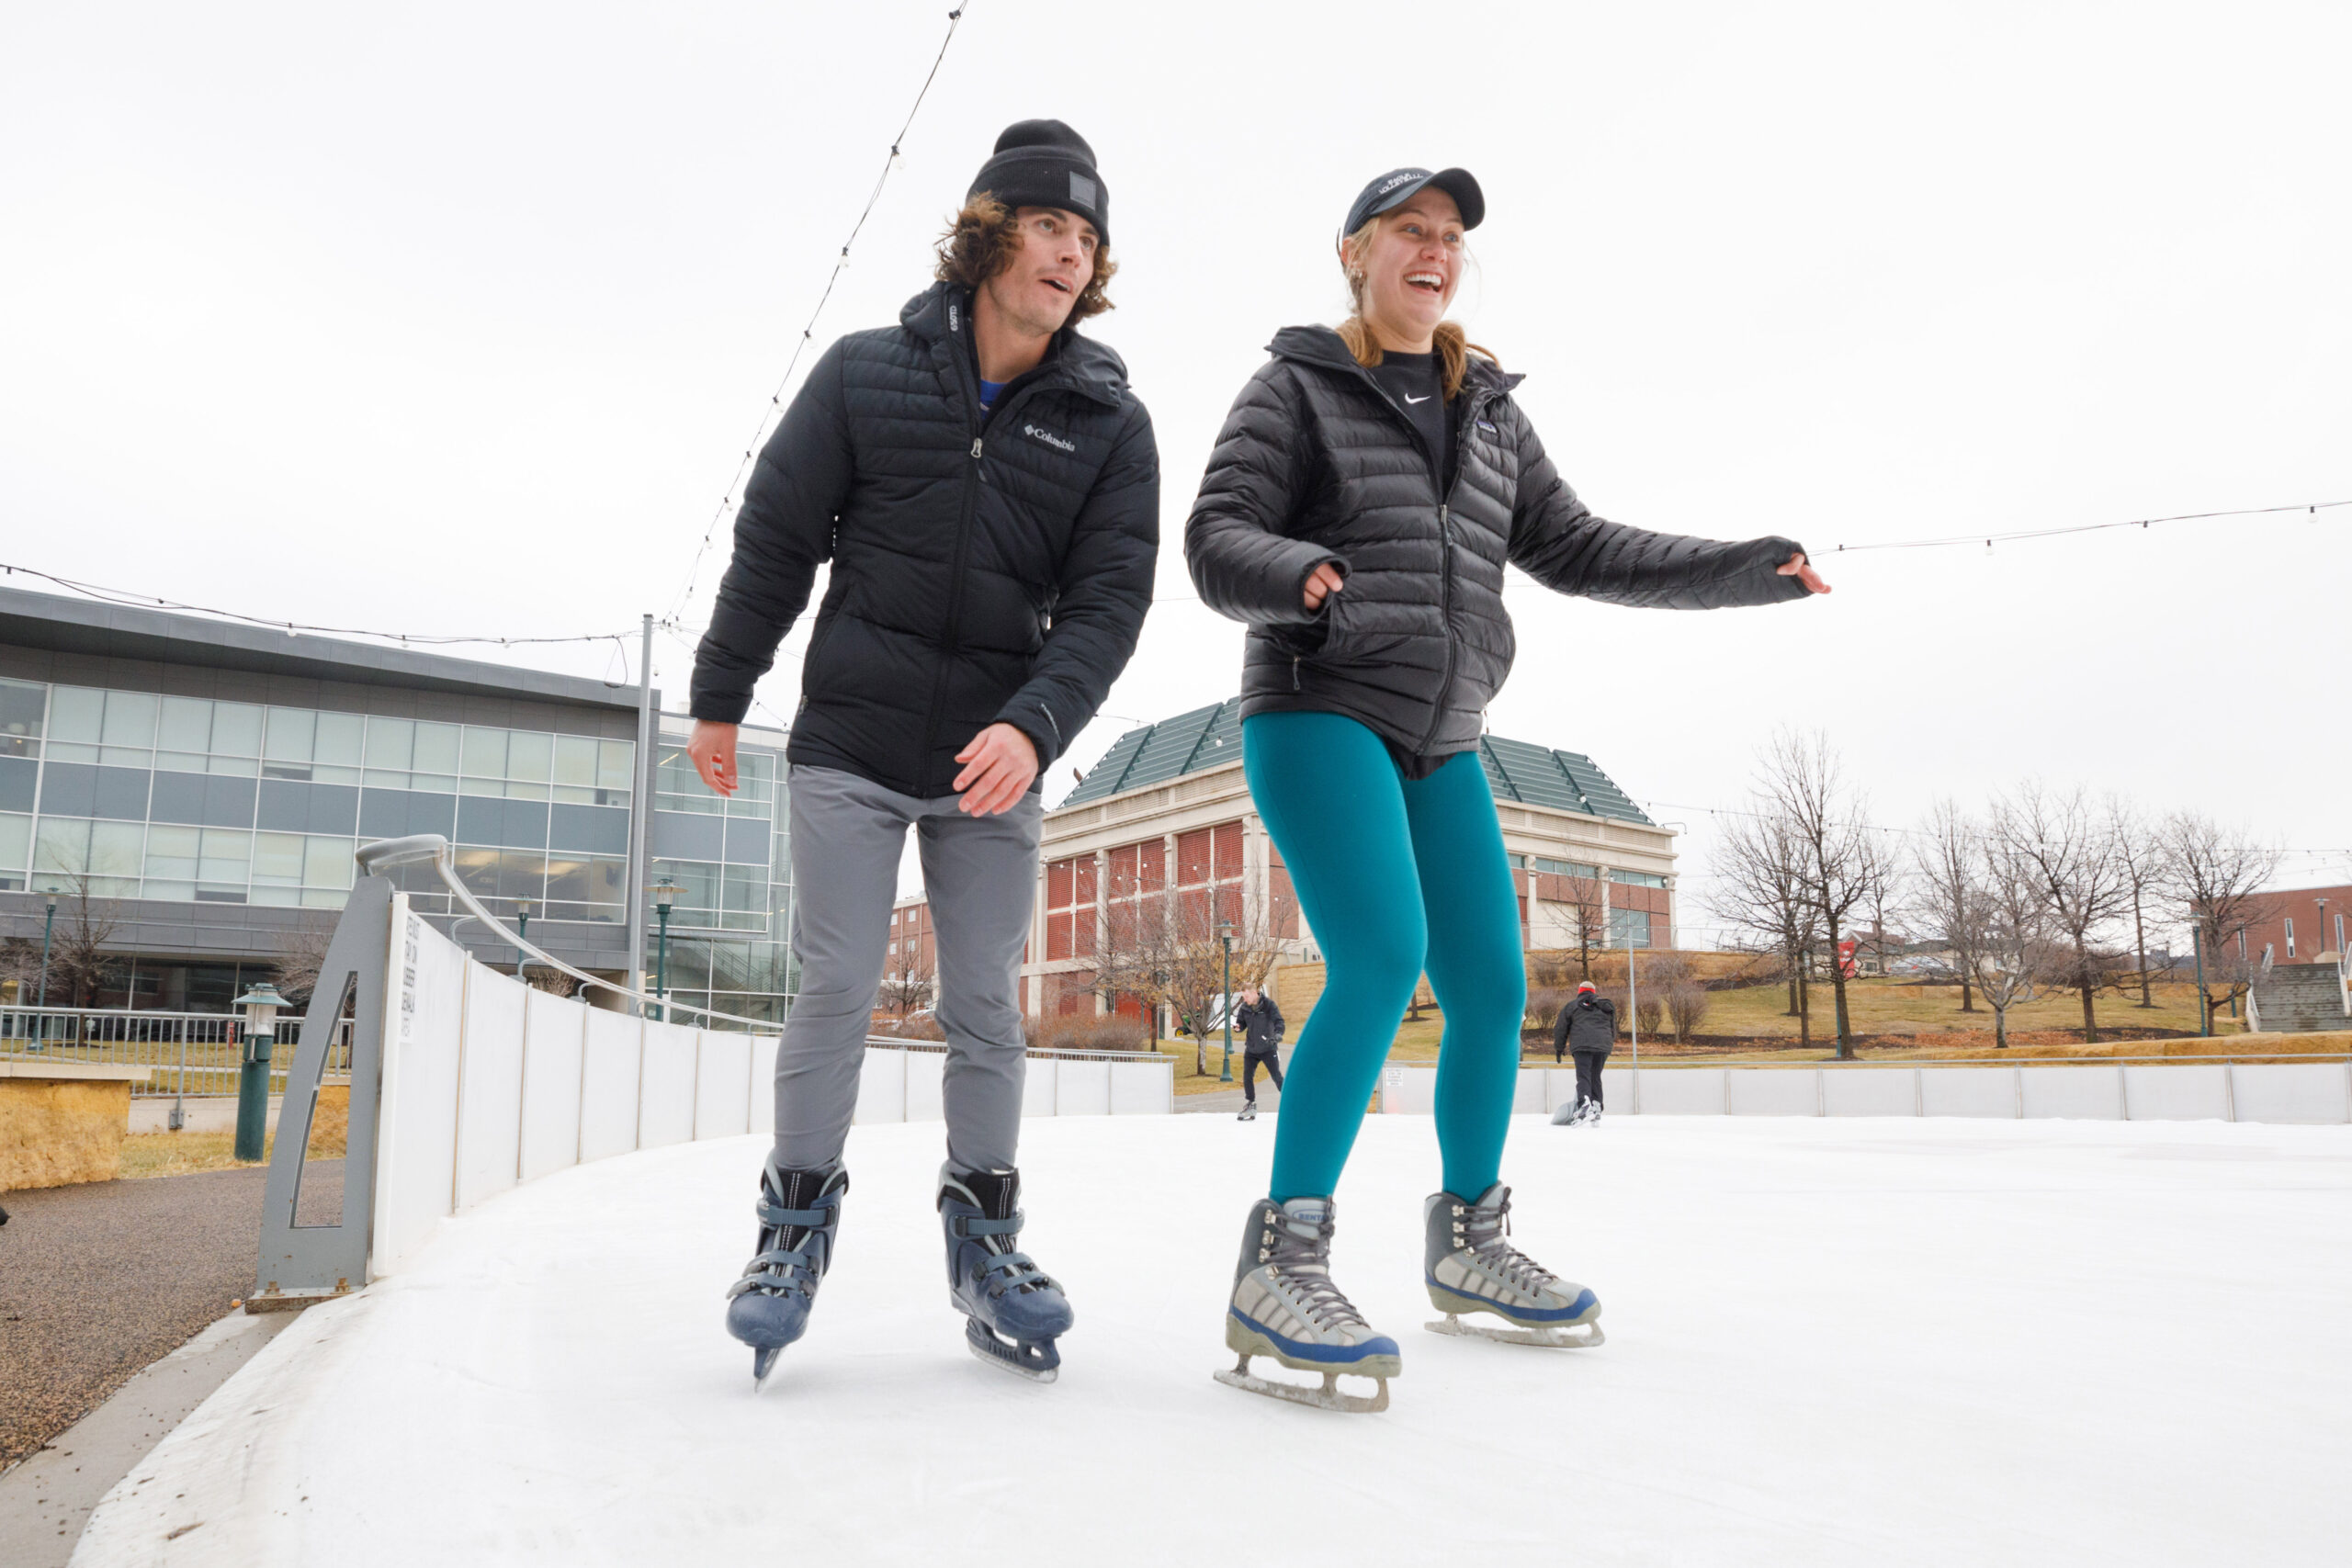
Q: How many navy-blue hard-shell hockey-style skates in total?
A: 2